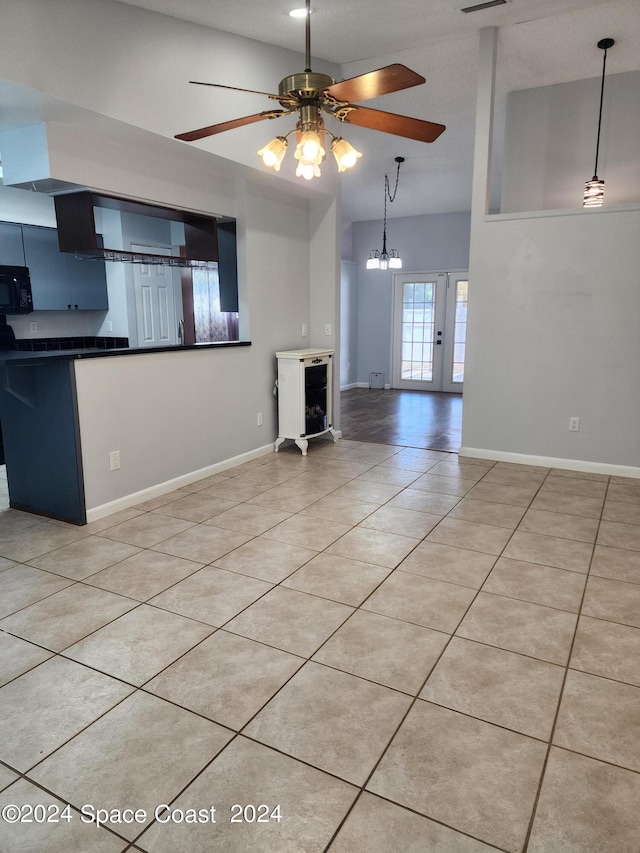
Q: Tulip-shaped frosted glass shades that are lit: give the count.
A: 4